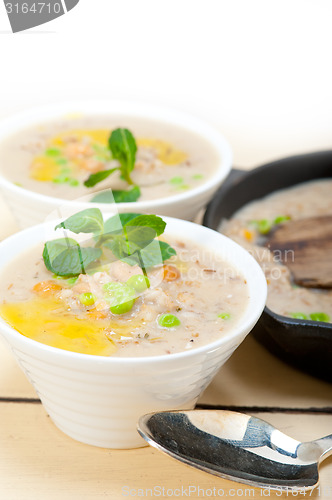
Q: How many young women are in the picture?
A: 0